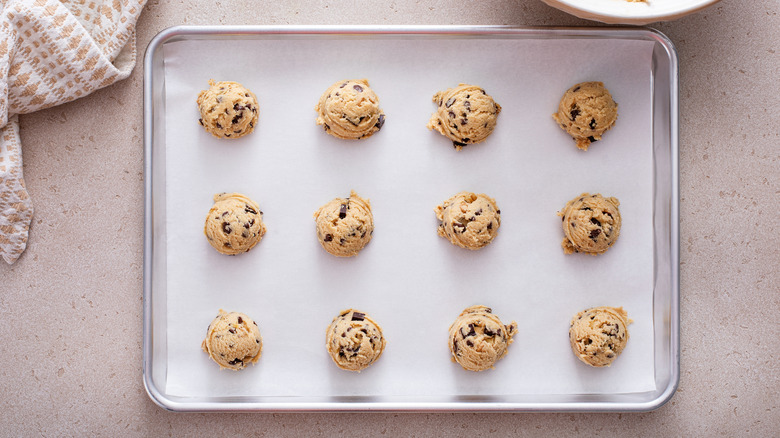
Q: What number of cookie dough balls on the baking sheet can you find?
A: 12